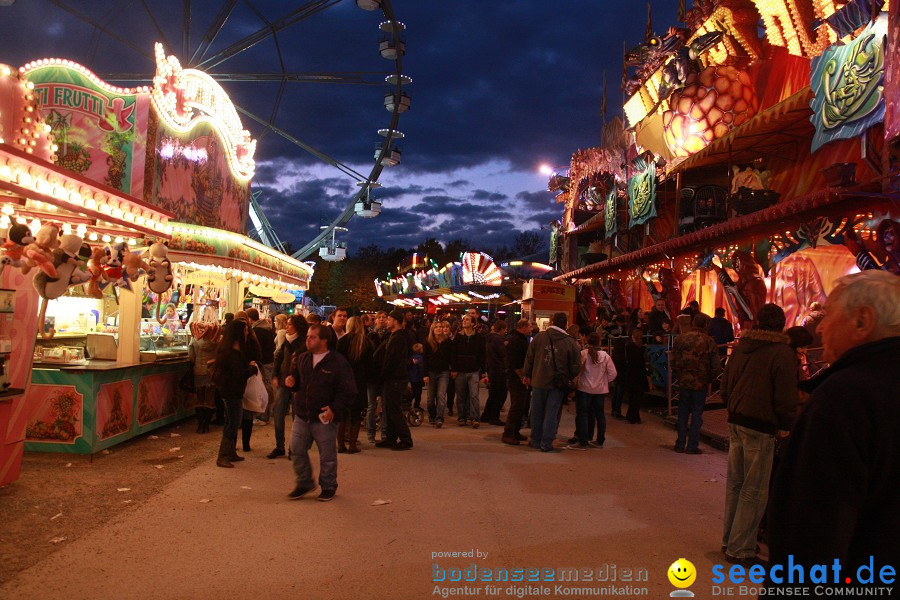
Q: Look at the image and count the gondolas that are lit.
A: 5